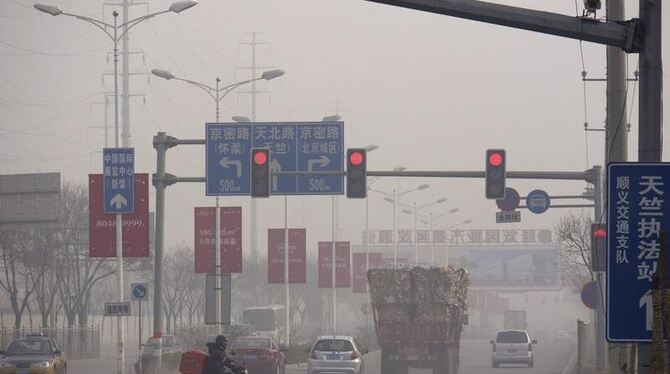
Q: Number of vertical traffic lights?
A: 4